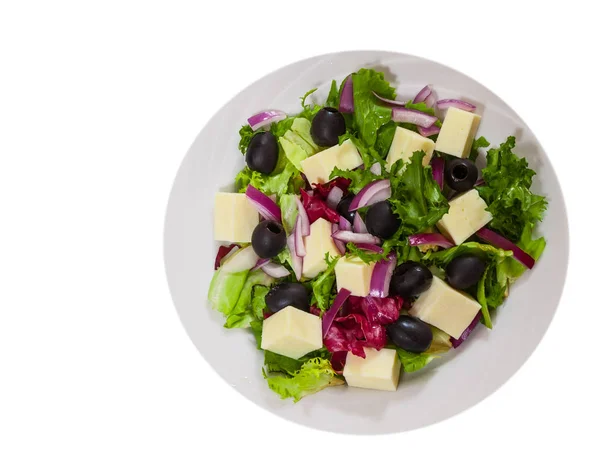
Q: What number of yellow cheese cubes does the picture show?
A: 10